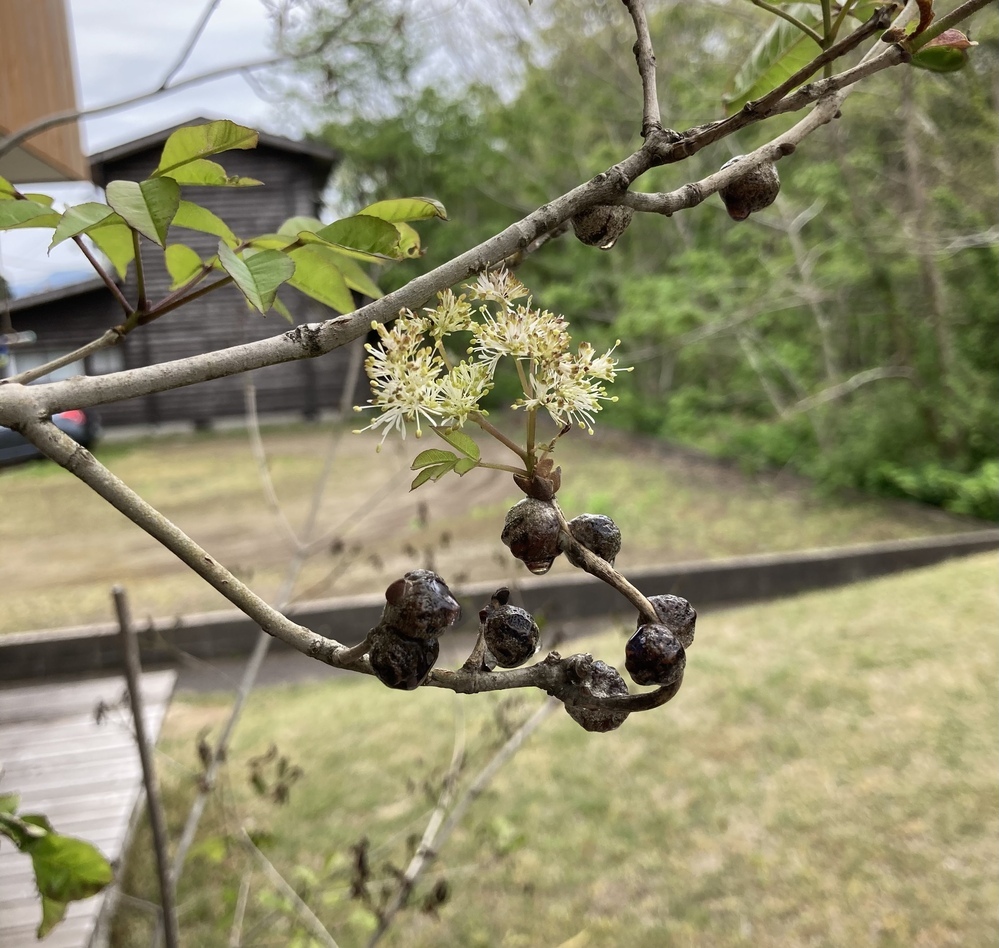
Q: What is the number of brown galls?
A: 10